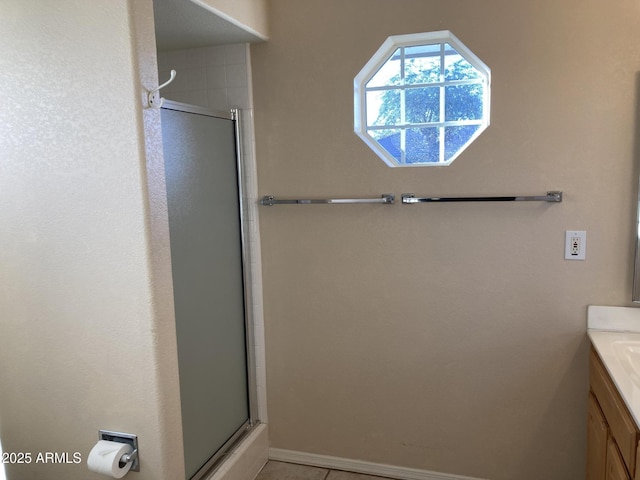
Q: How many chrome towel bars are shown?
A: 2